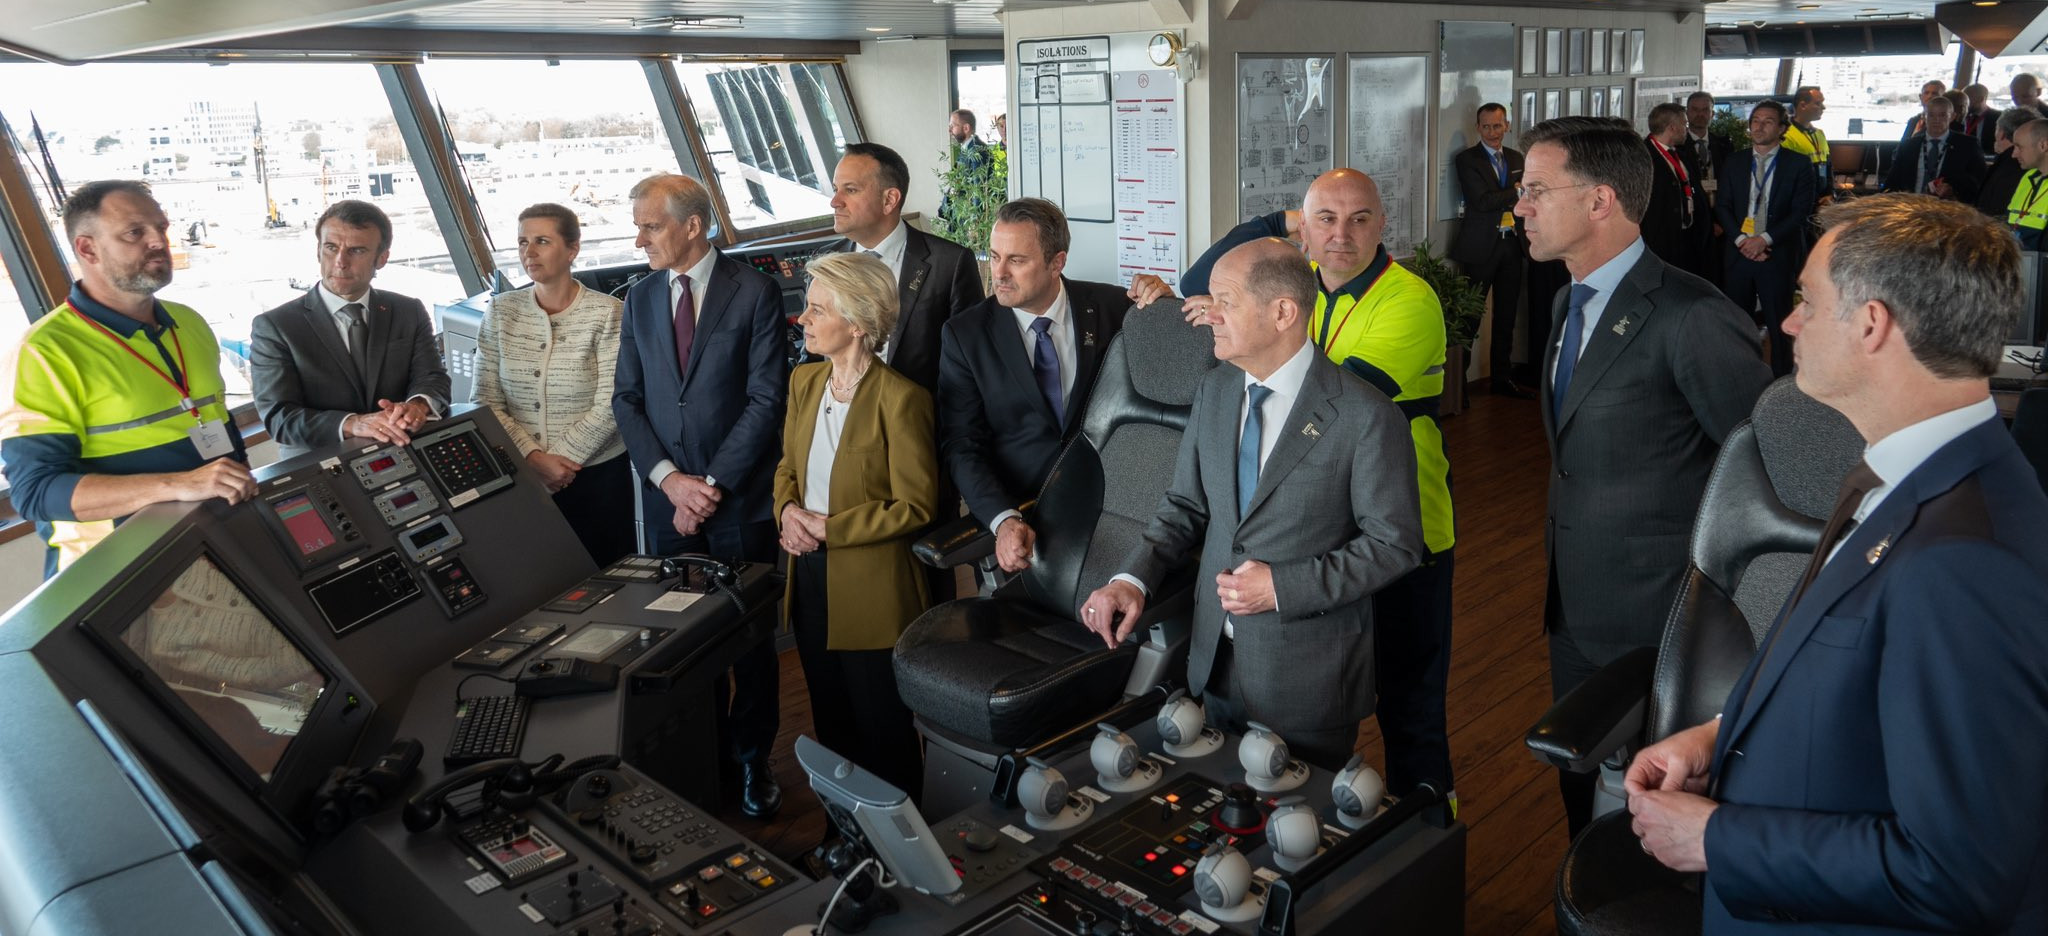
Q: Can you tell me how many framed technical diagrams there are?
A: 2